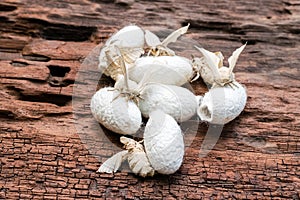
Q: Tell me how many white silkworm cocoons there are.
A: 6